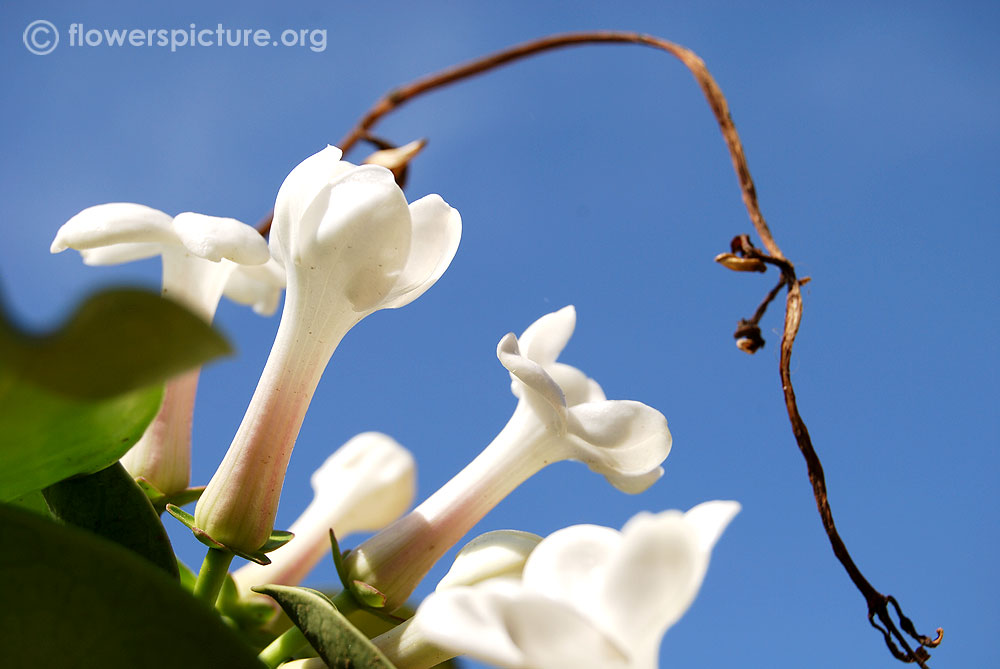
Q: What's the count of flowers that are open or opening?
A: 4